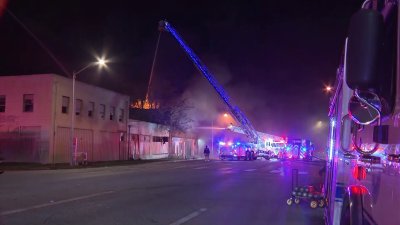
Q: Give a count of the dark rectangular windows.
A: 8